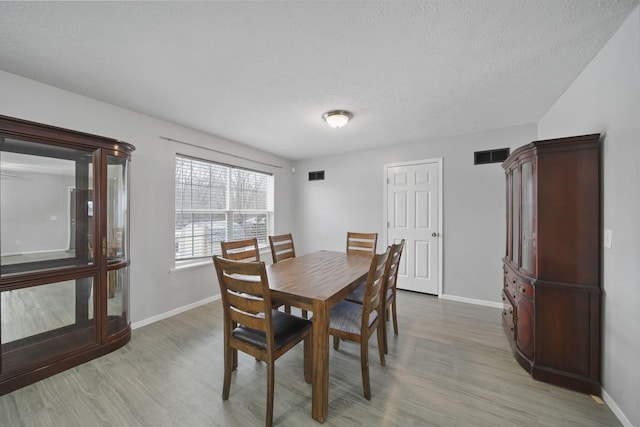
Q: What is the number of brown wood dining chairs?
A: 6